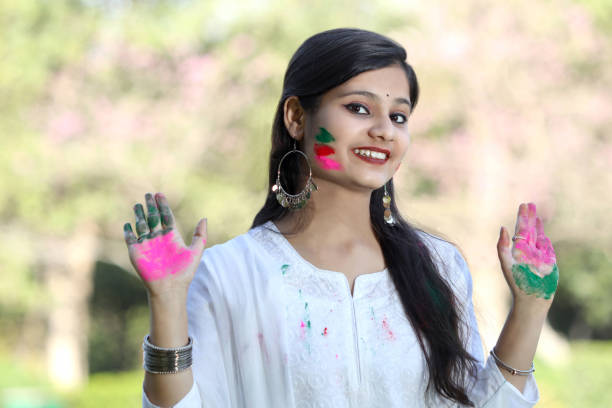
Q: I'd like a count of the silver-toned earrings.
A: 2